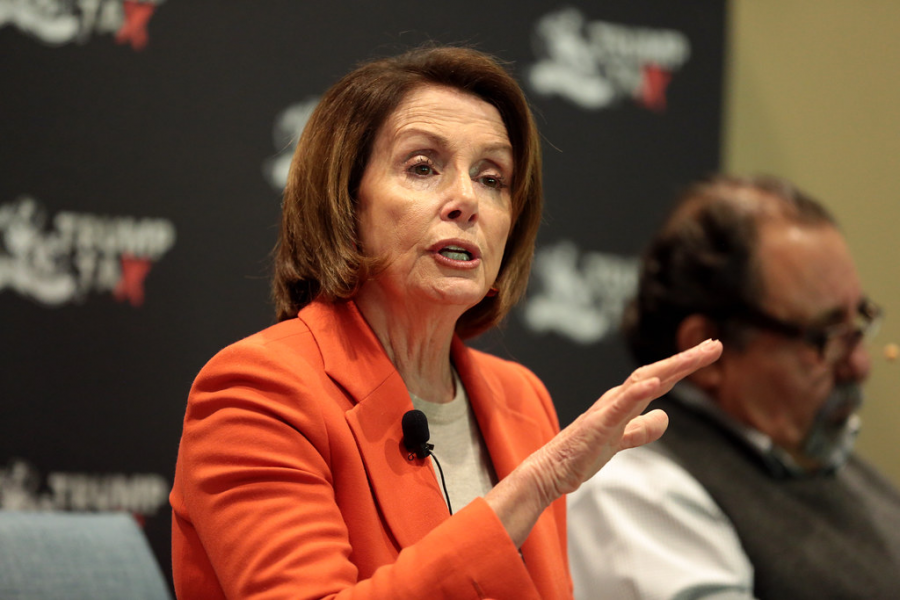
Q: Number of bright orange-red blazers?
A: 1